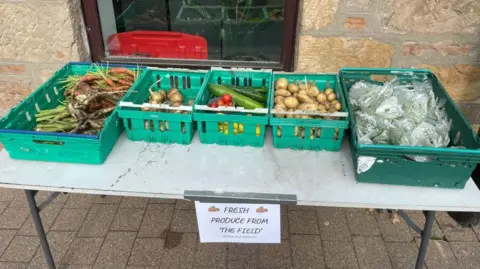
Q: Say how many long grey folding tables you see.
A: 1